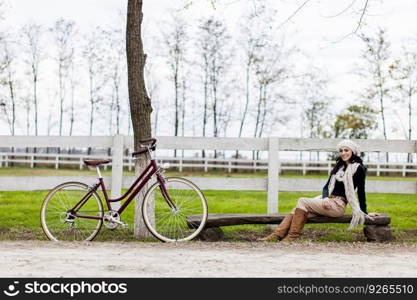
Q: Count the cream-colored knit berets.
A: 1